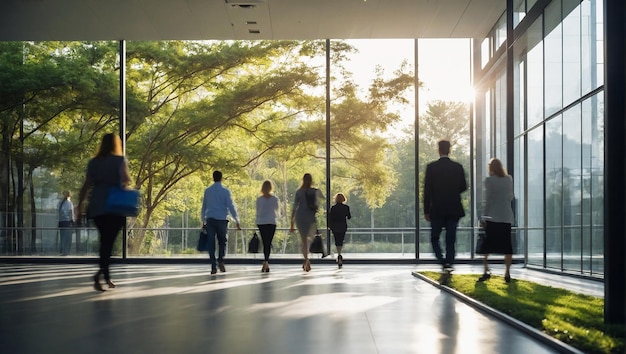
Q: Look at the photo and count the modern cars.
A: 0